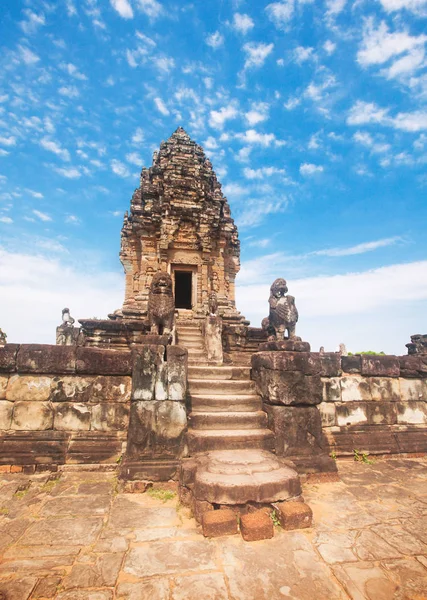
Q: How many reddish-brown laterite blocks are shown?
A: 3